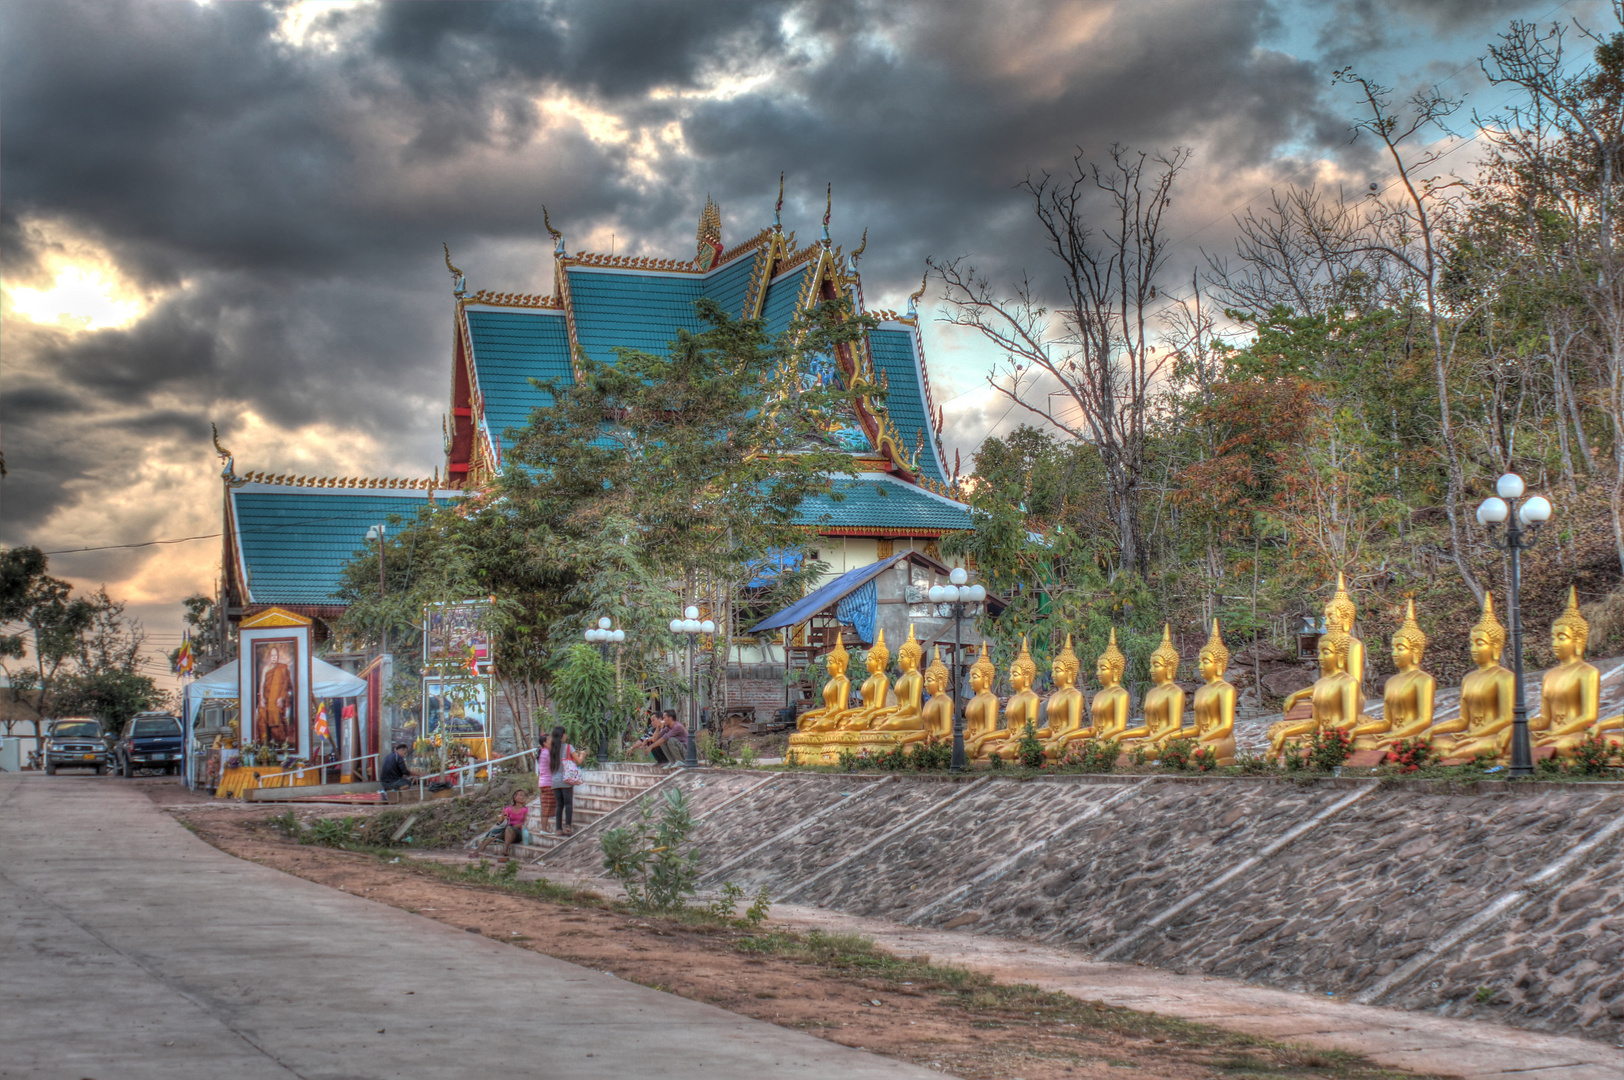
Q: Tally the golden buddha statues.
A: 15